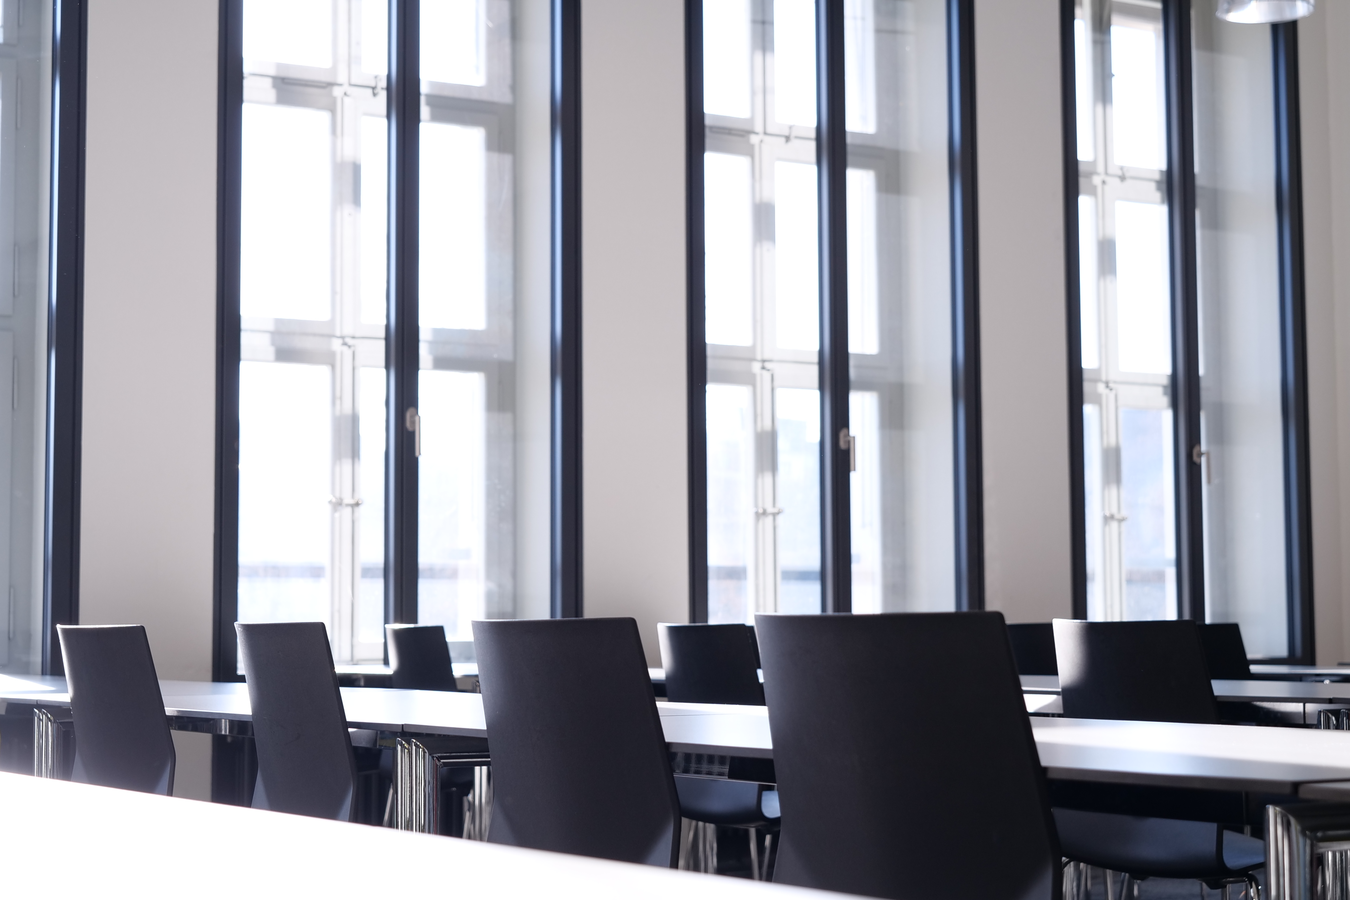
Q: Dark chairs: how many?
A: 9